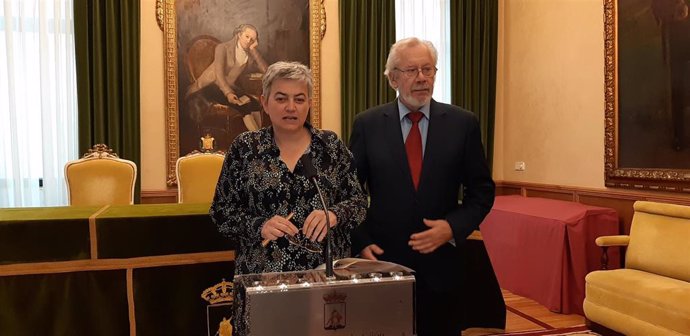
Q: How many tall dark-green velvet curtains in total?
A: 3